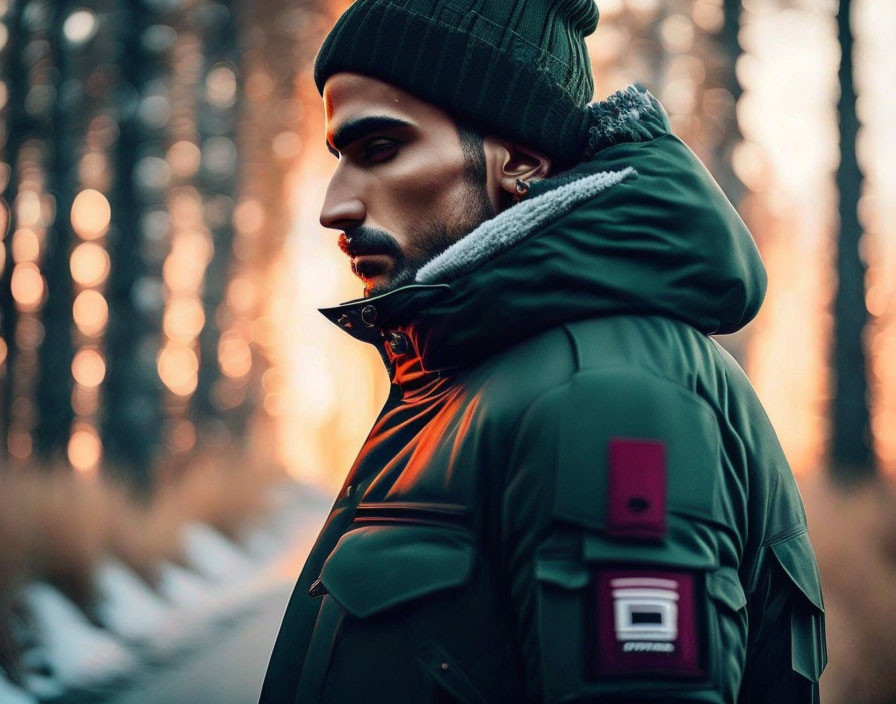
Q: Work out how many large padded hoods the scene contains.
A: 1